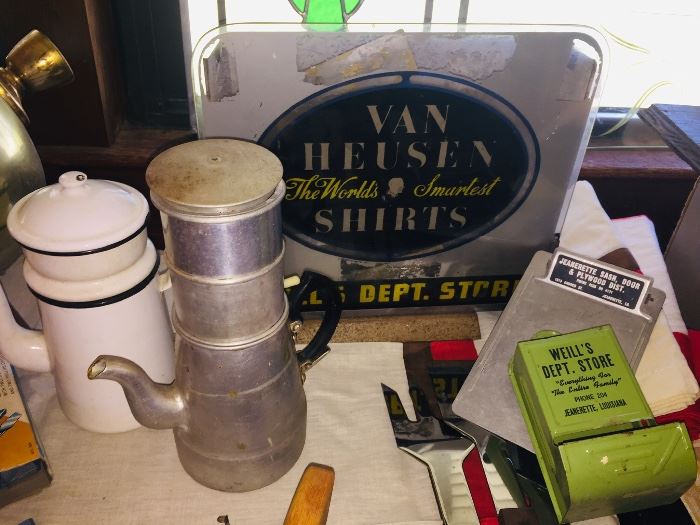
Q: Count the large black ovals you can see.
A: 1